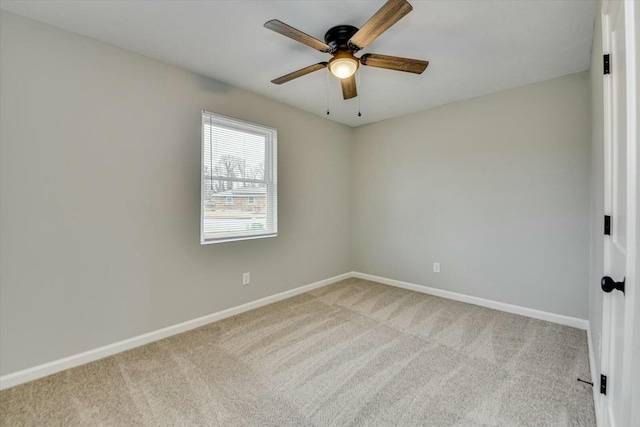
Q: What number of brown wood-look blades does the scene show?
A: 5